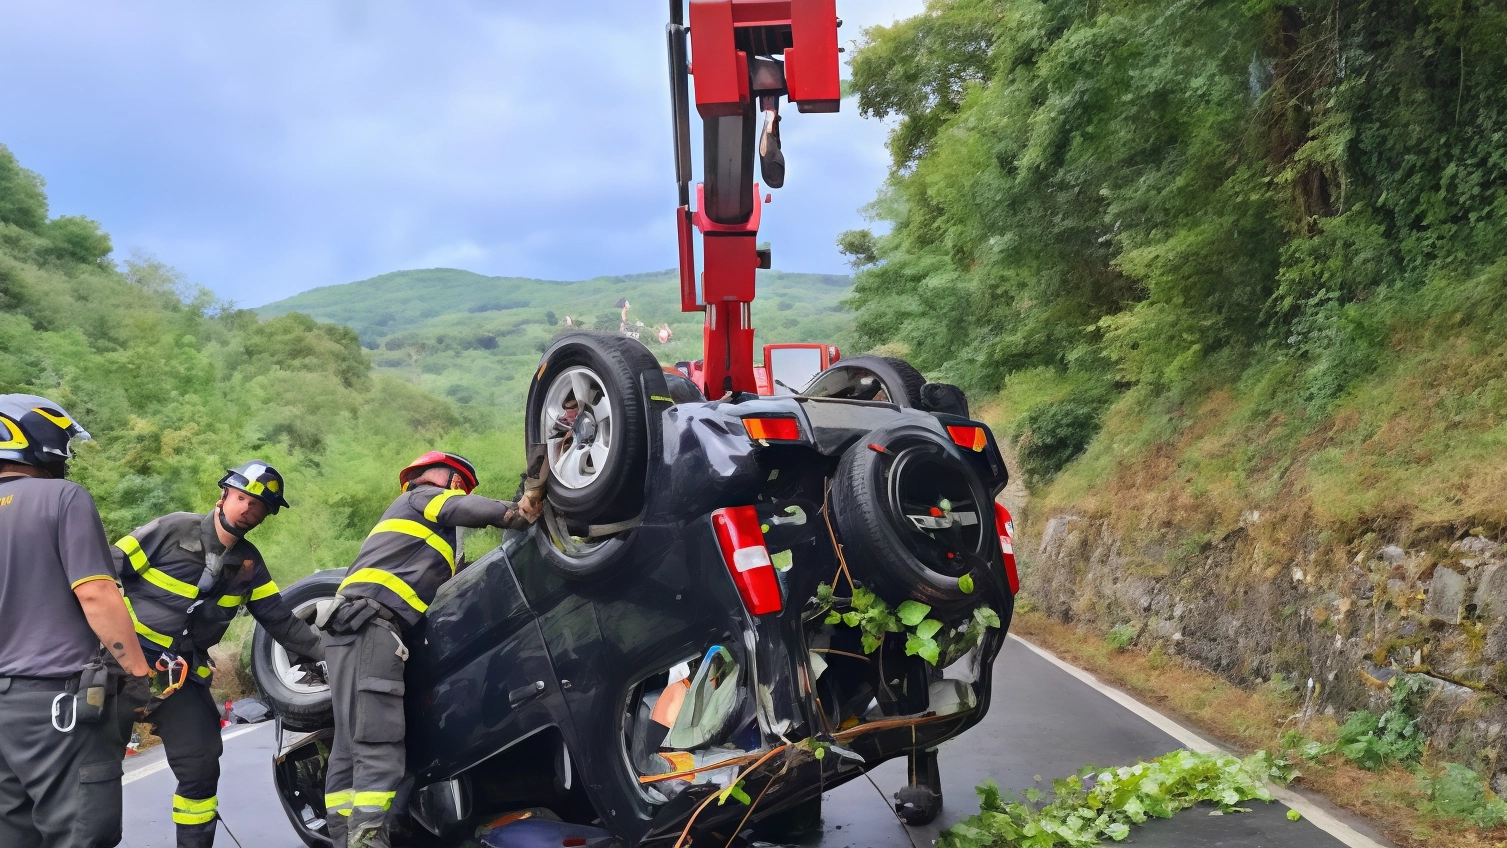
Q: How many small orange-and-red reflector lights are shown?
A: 2